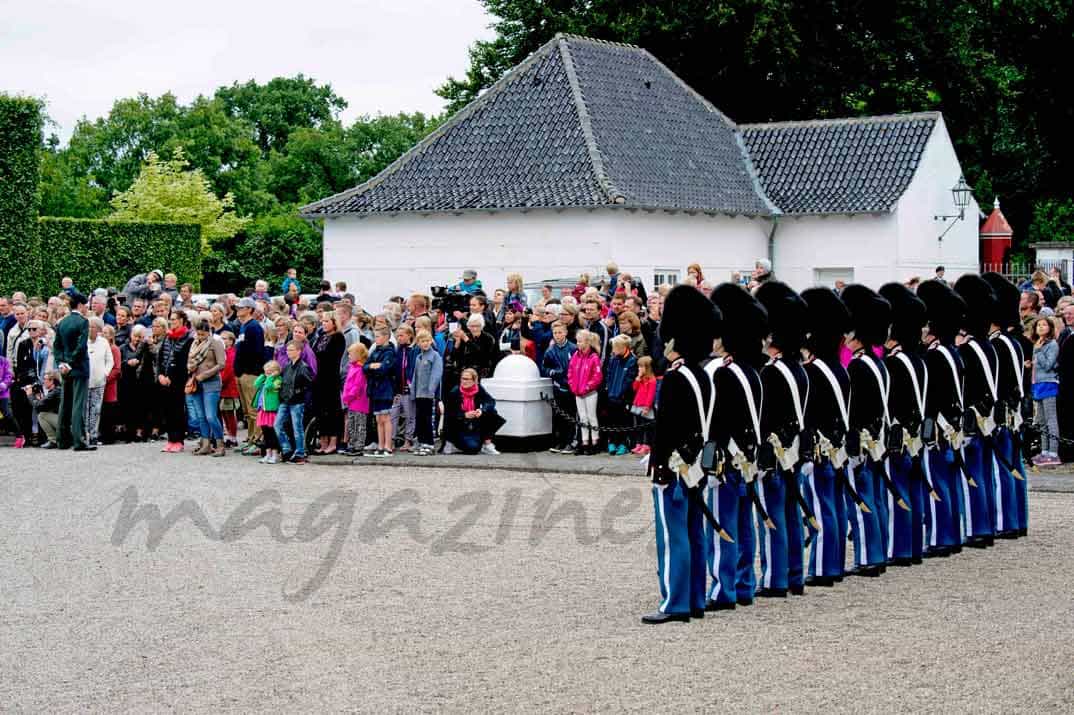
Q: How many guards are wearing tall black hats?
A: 9